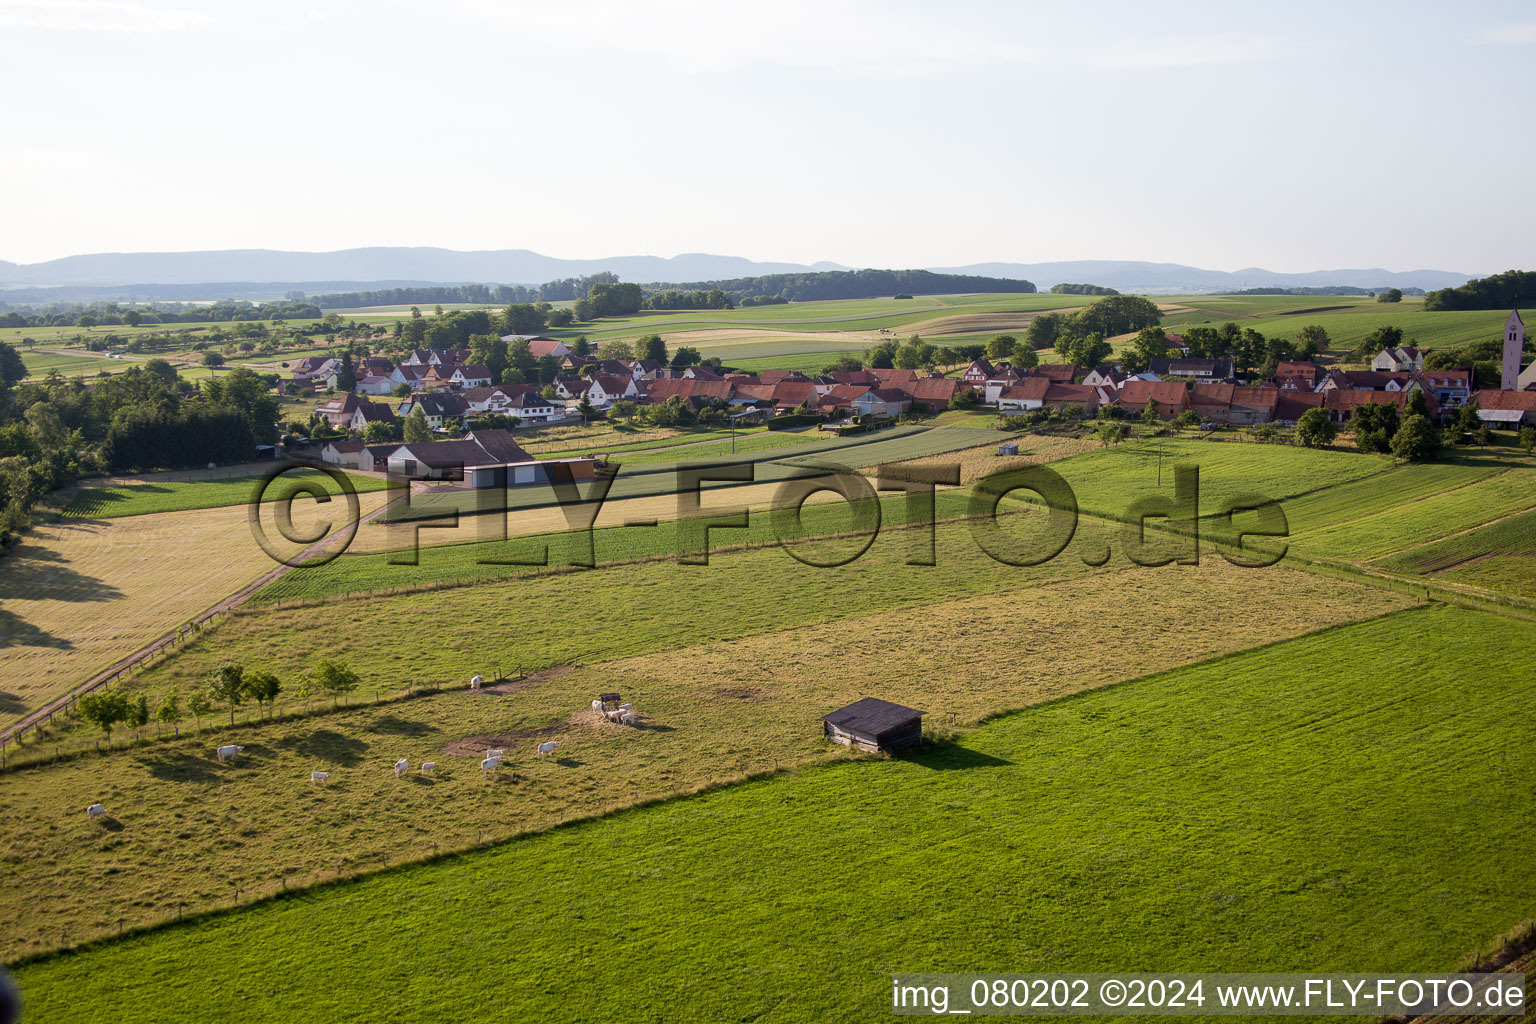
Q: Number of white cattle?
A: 14